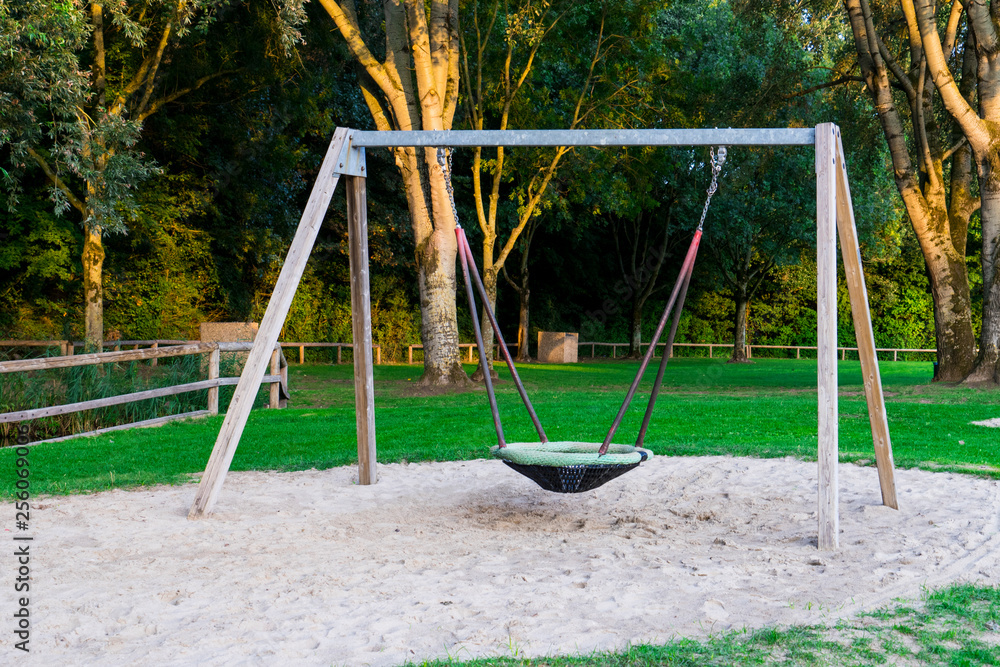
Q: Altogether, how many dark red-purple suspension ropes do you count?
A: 4